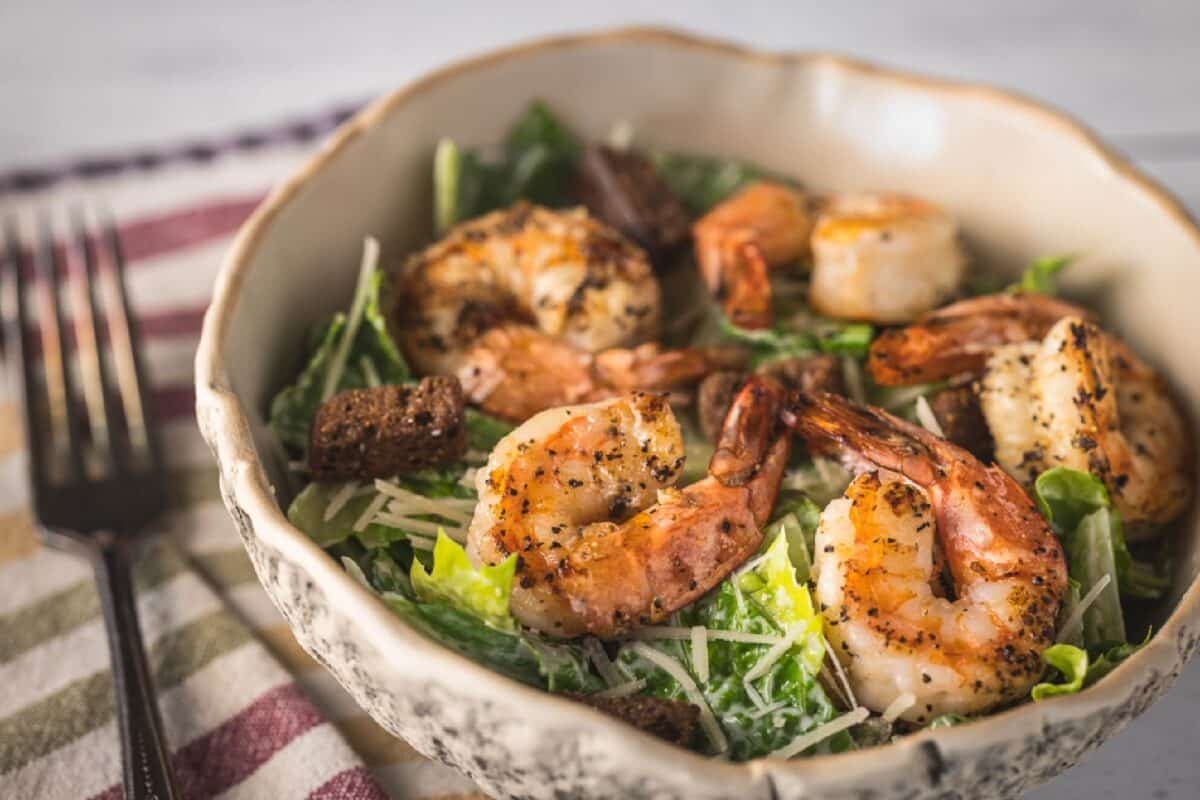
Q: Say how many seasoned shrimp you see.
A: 5